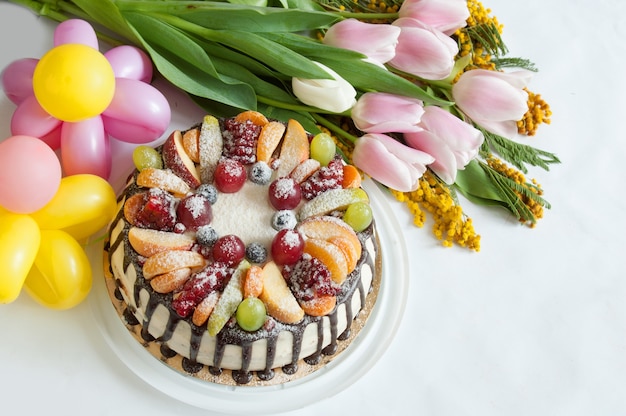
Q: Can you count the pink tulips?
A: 7